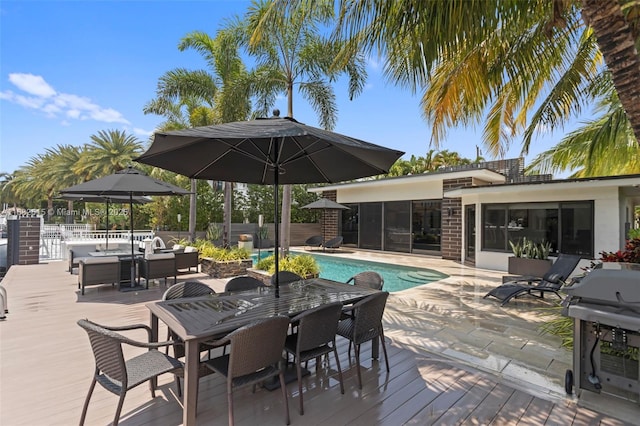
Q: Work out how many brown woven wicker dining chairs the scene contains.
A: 8